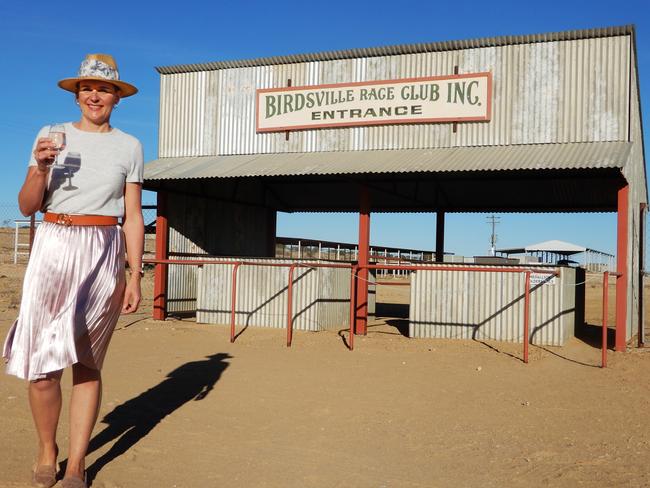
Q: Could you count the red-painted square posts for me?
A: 3